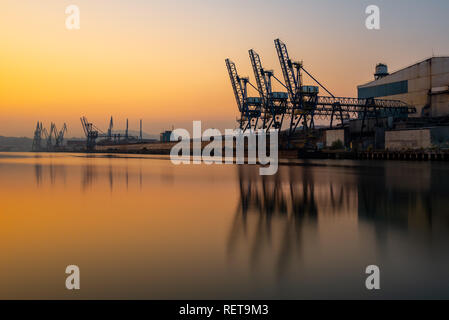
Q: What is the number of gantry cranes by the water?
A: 3